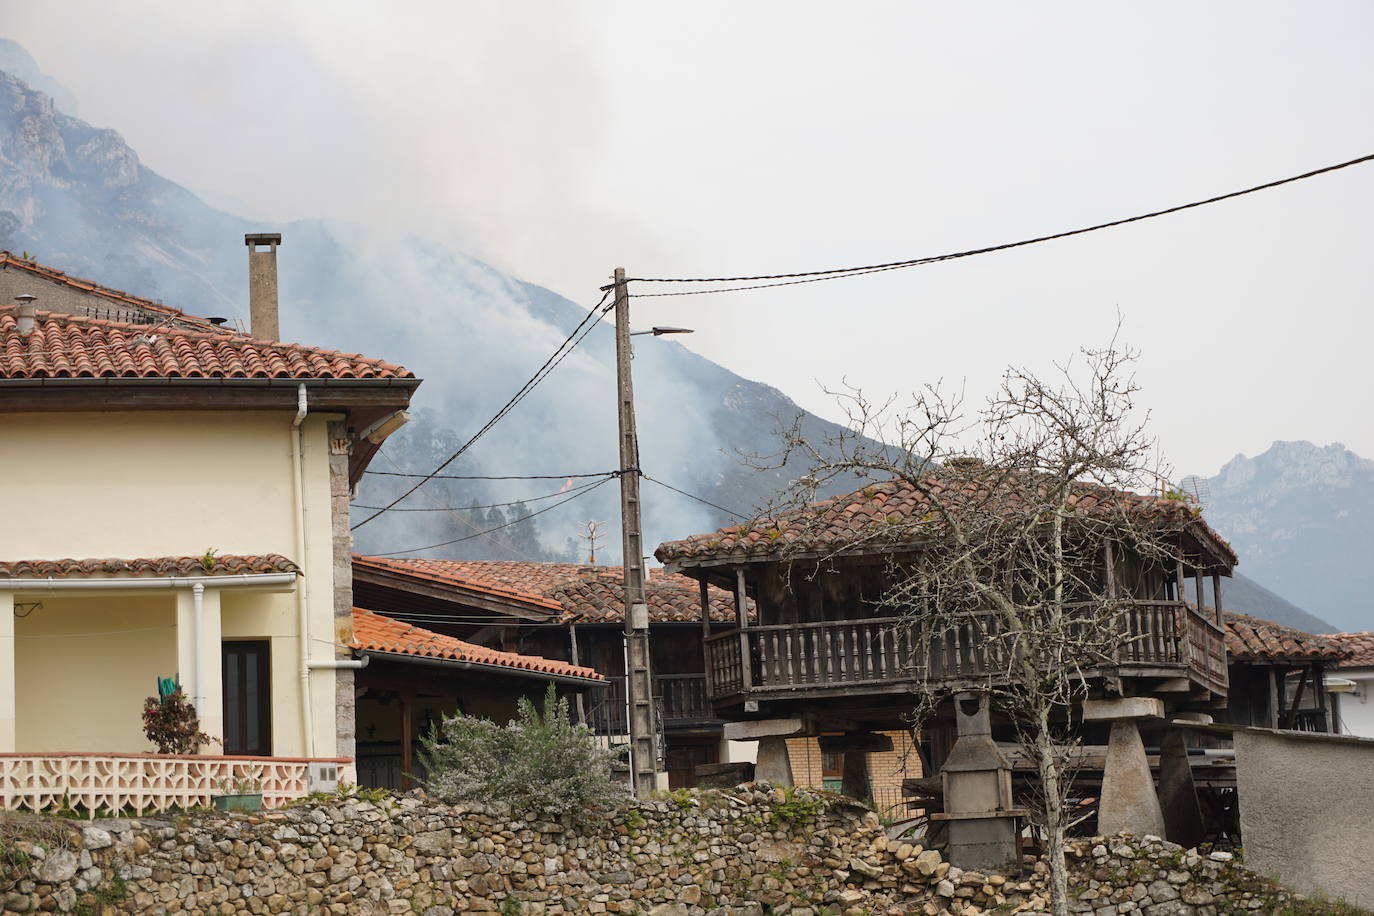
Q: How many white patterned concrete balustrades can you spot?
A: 1